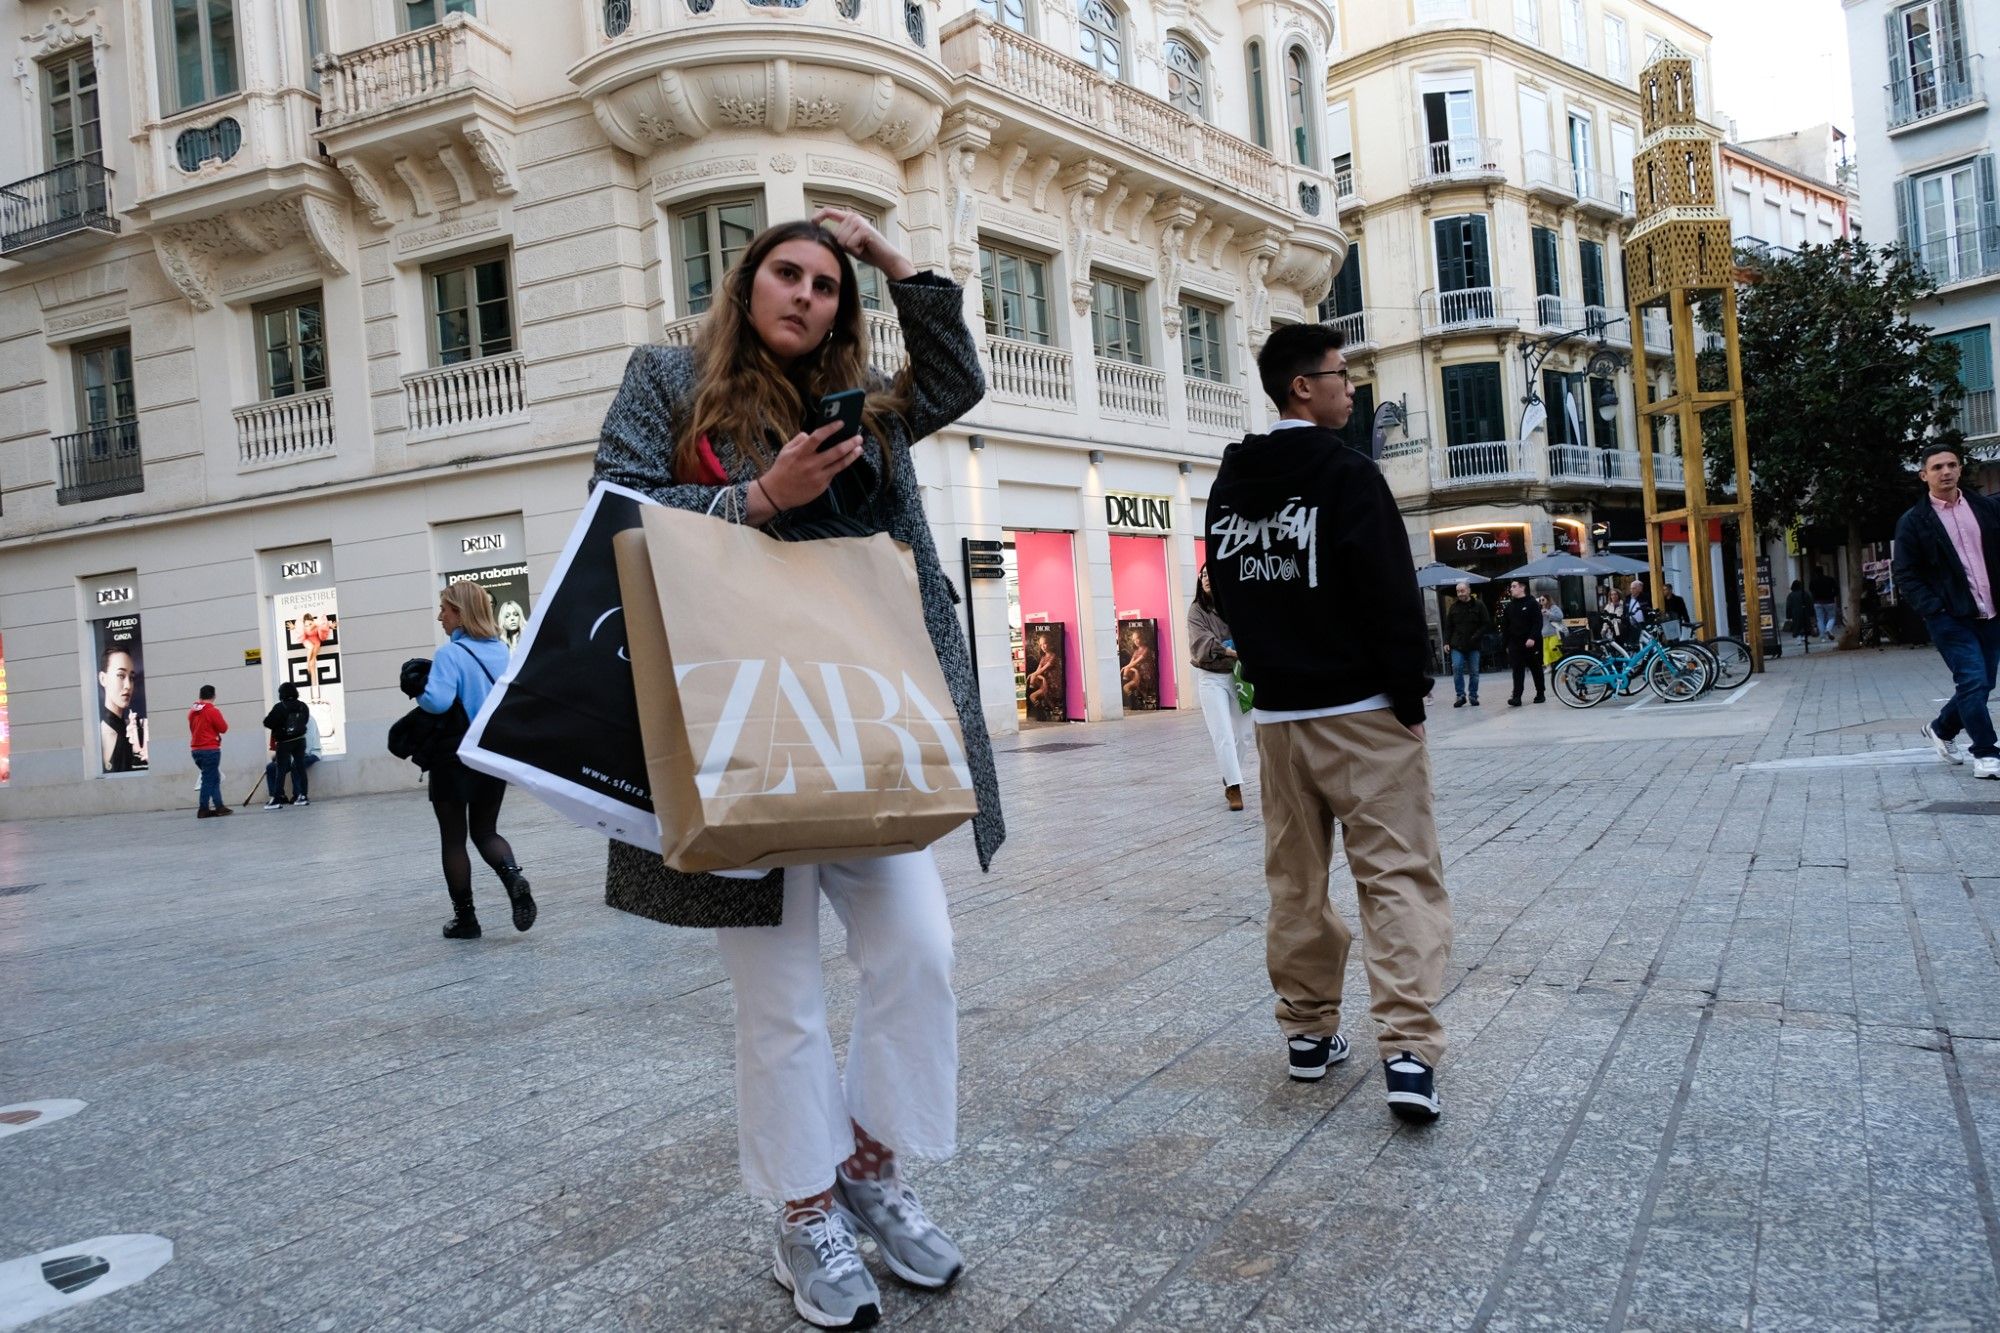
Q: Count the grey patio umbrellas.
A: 3